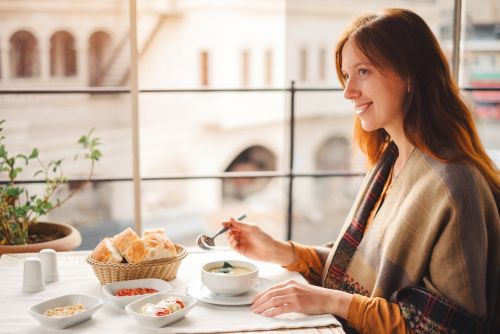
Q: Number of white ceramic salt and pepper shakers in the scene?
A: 2